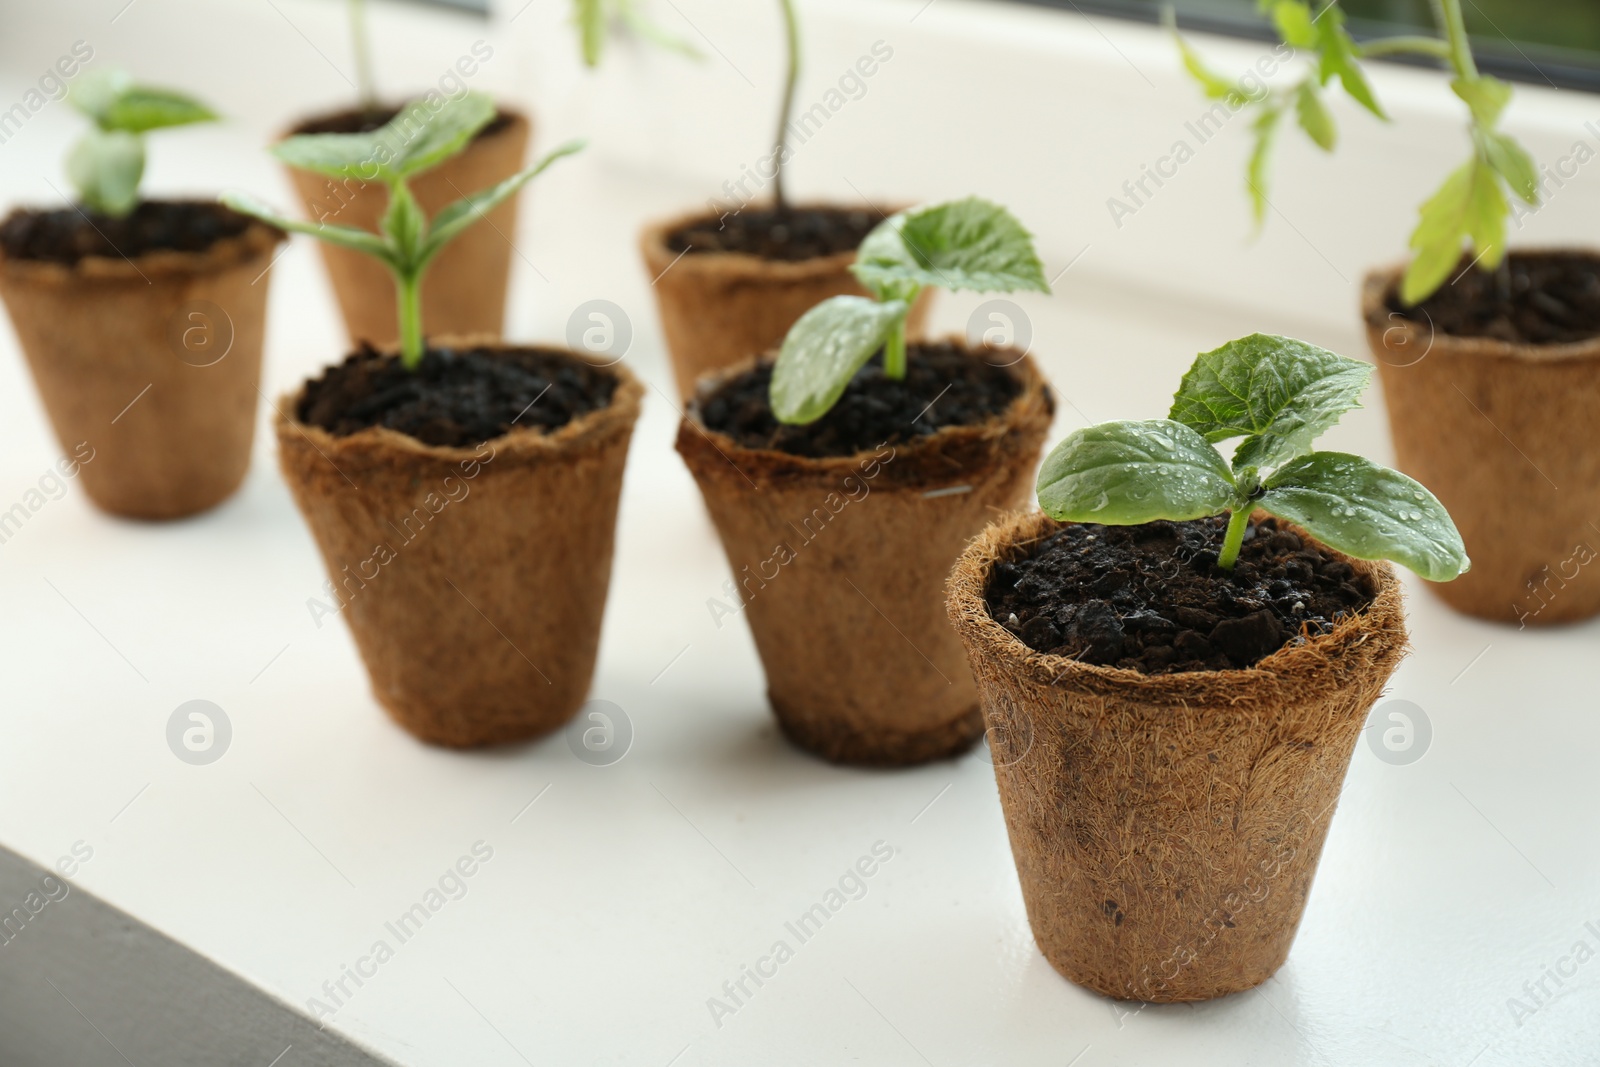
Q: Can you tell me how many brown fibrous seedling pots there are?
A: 7